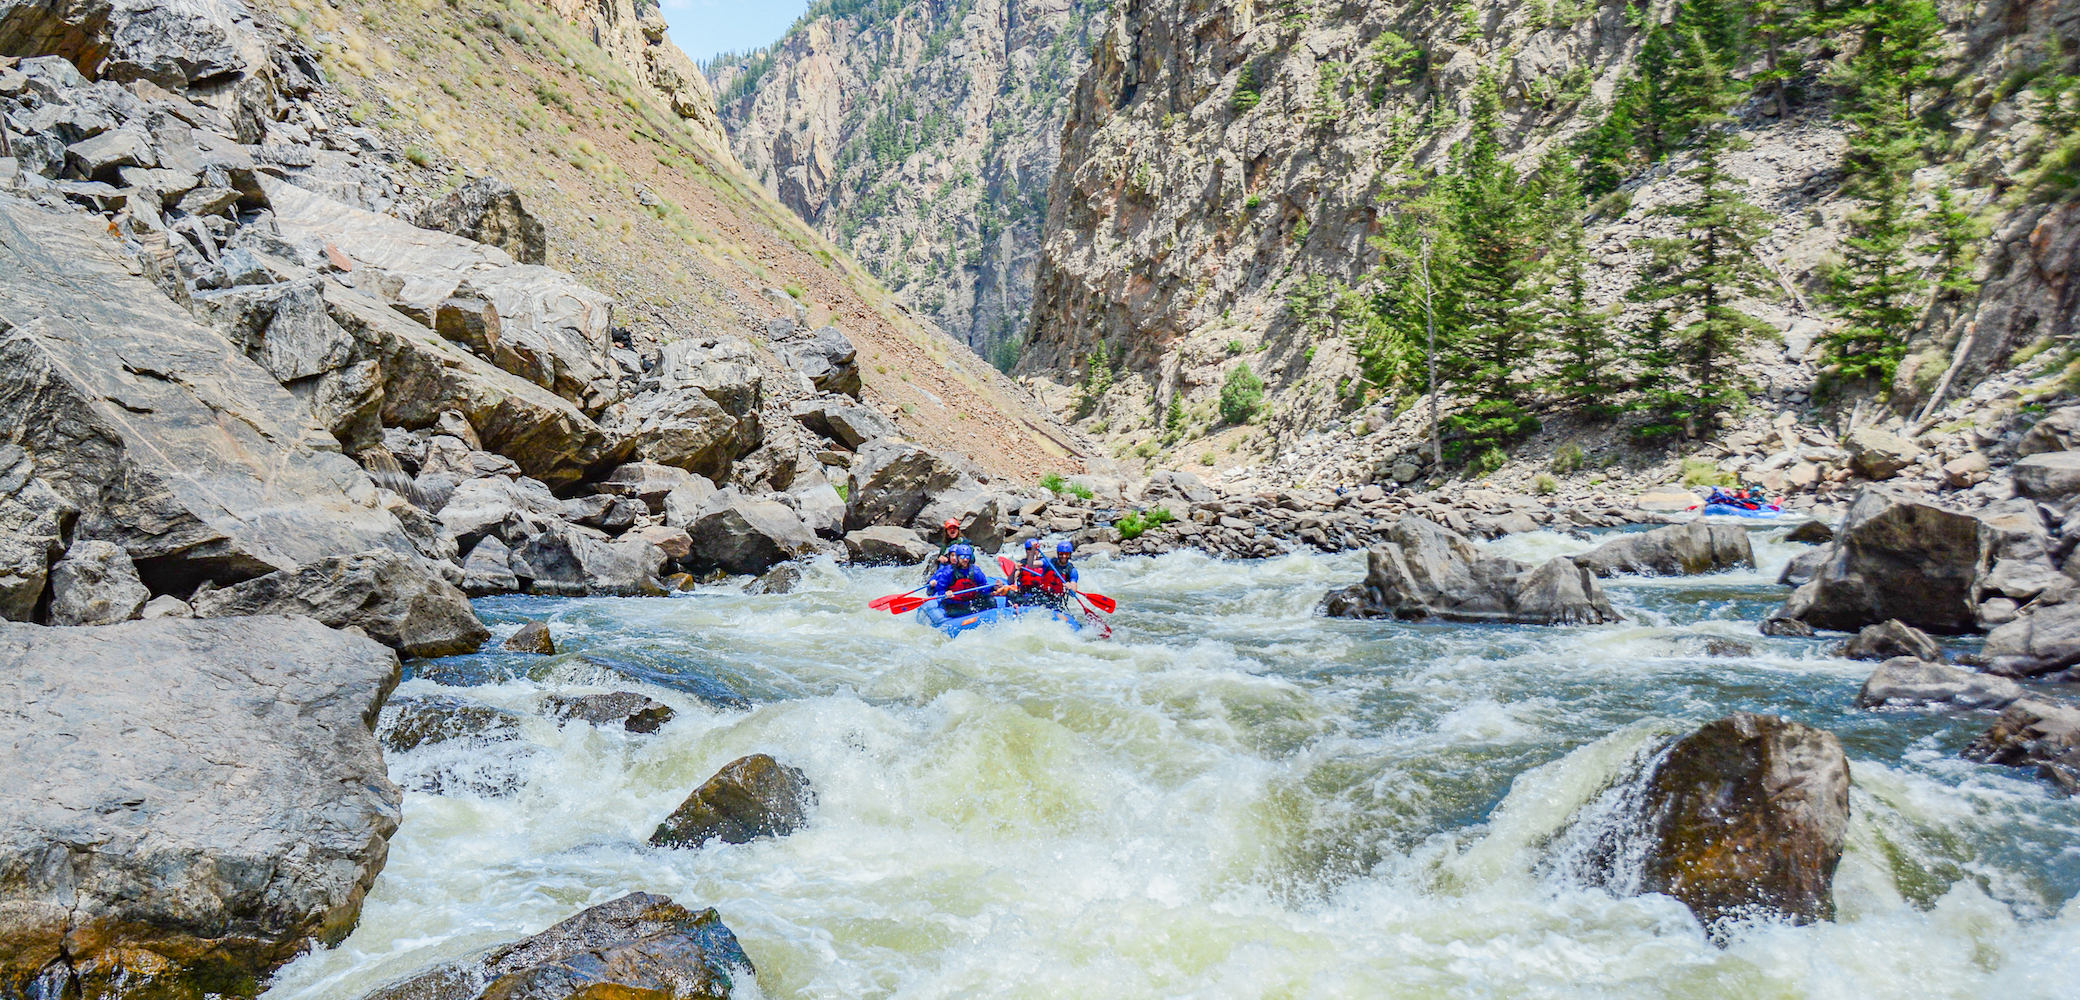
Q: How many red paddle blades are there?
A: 9